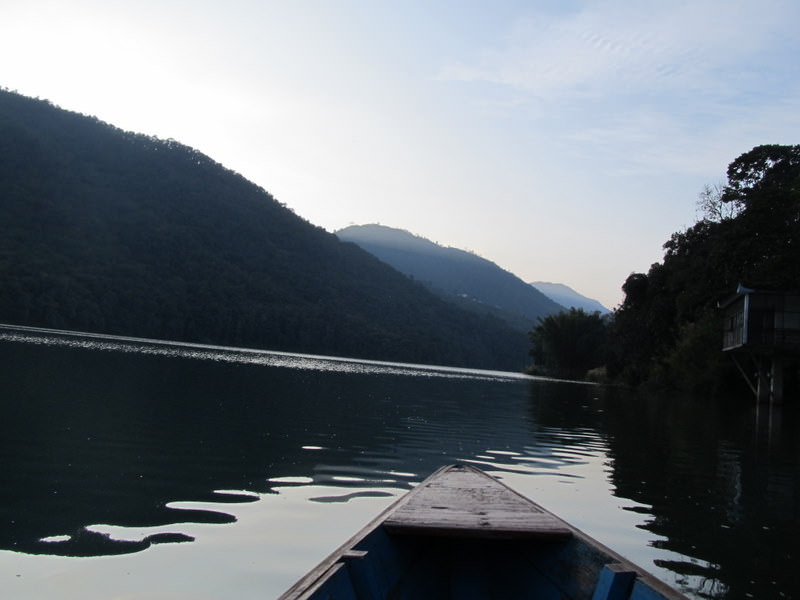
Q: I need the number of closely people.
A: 0